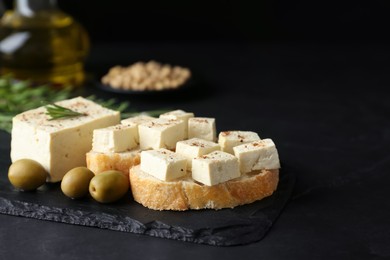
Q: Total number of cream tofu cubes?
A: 10